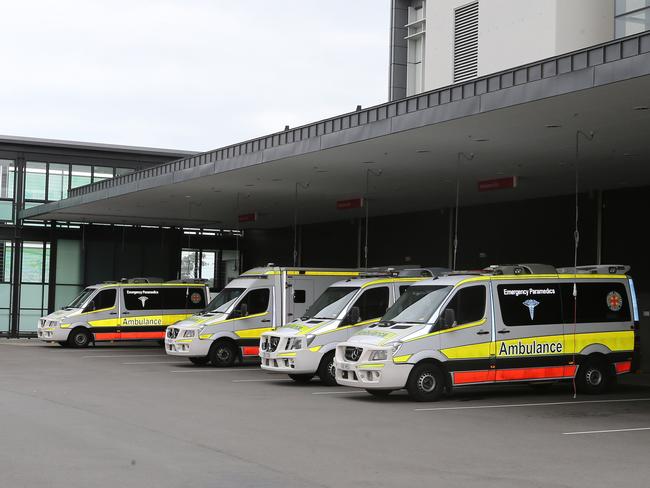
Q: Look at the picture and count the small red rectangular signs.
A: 3